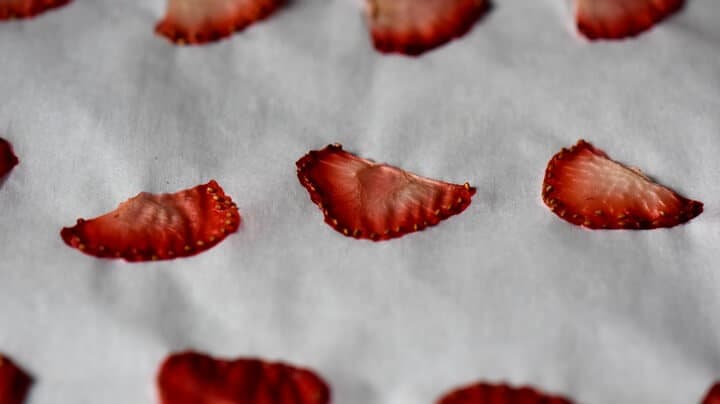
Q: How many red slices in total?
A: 12